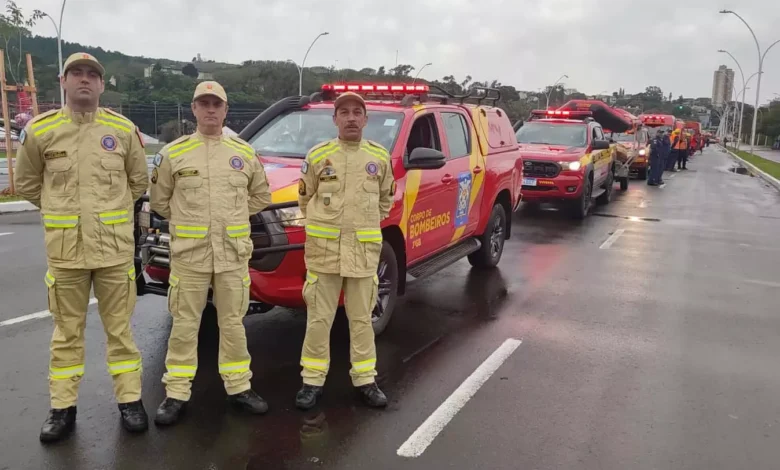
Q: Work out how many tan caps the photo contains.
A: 3